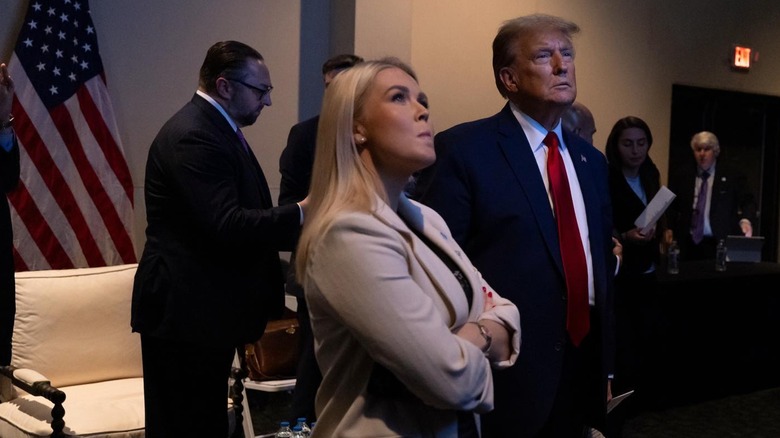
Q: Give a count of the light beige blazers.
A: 1